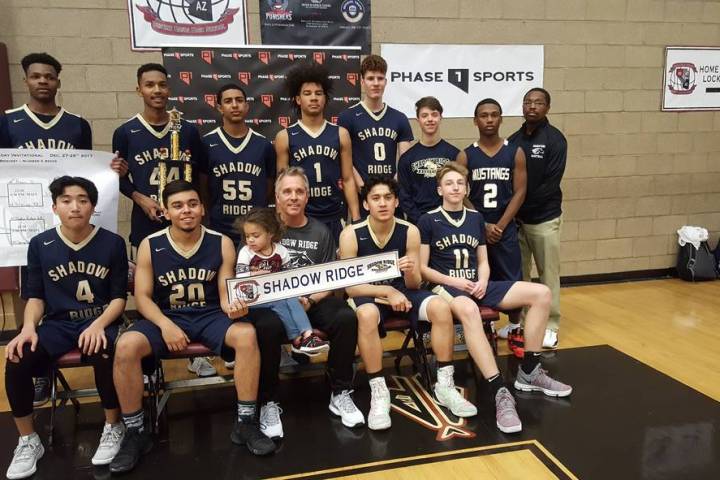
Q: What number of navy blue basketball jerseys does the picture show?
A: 10